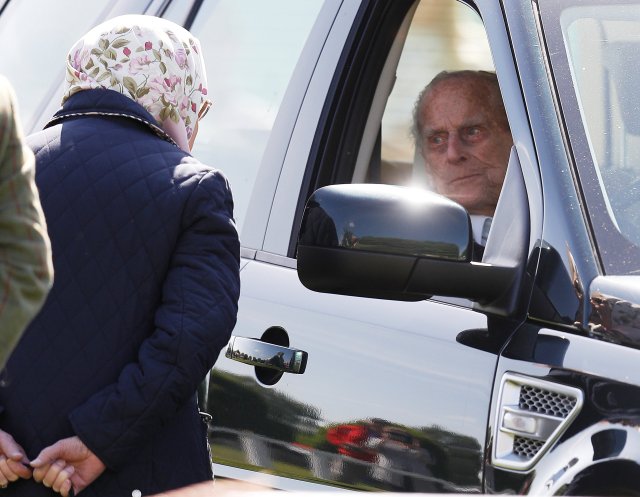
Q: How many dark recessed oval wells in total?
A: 1